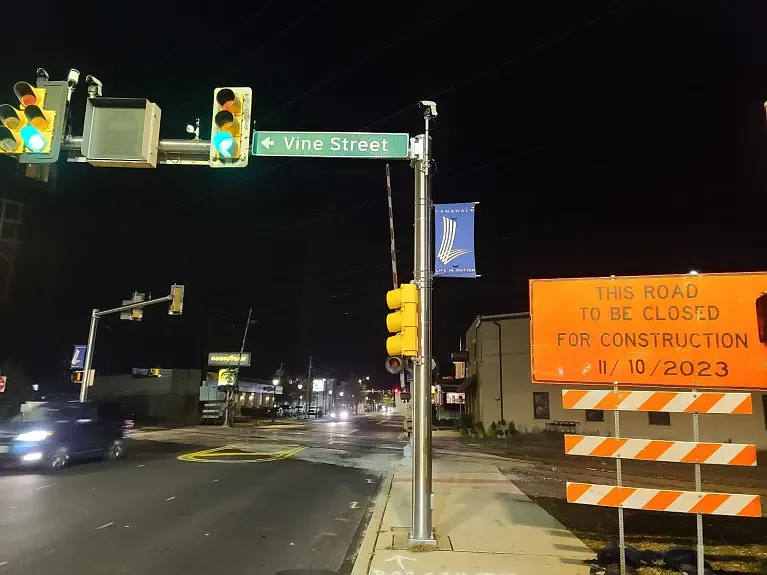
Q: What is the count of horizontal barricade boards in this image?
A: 3